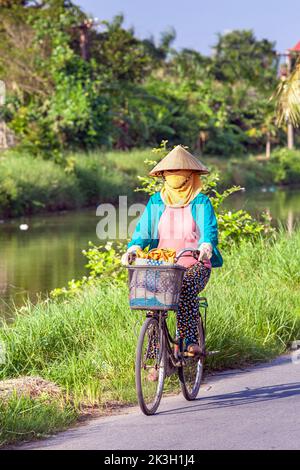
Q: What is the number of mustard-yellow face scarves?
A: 1